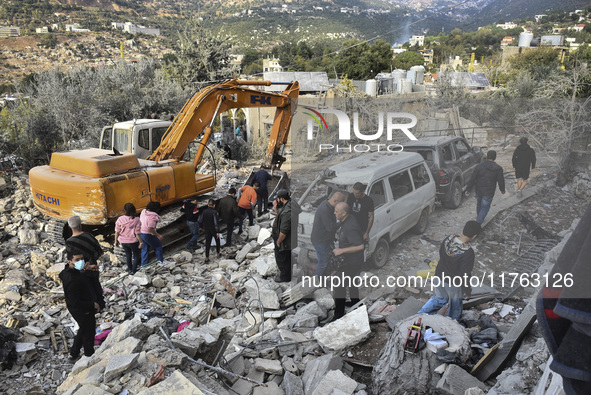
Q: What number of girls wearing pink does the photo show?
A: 2